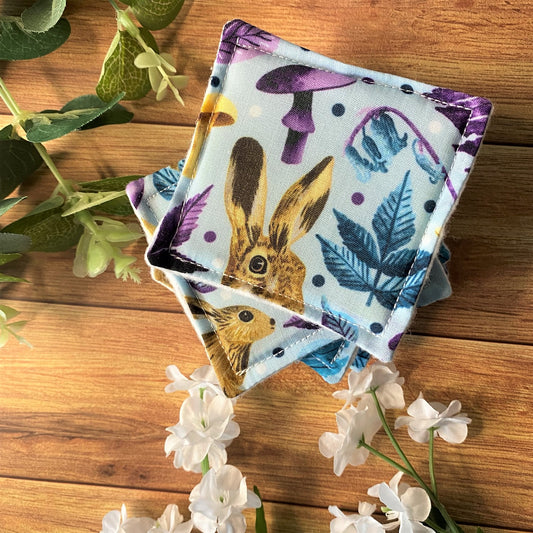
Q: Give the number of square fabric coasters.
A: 4